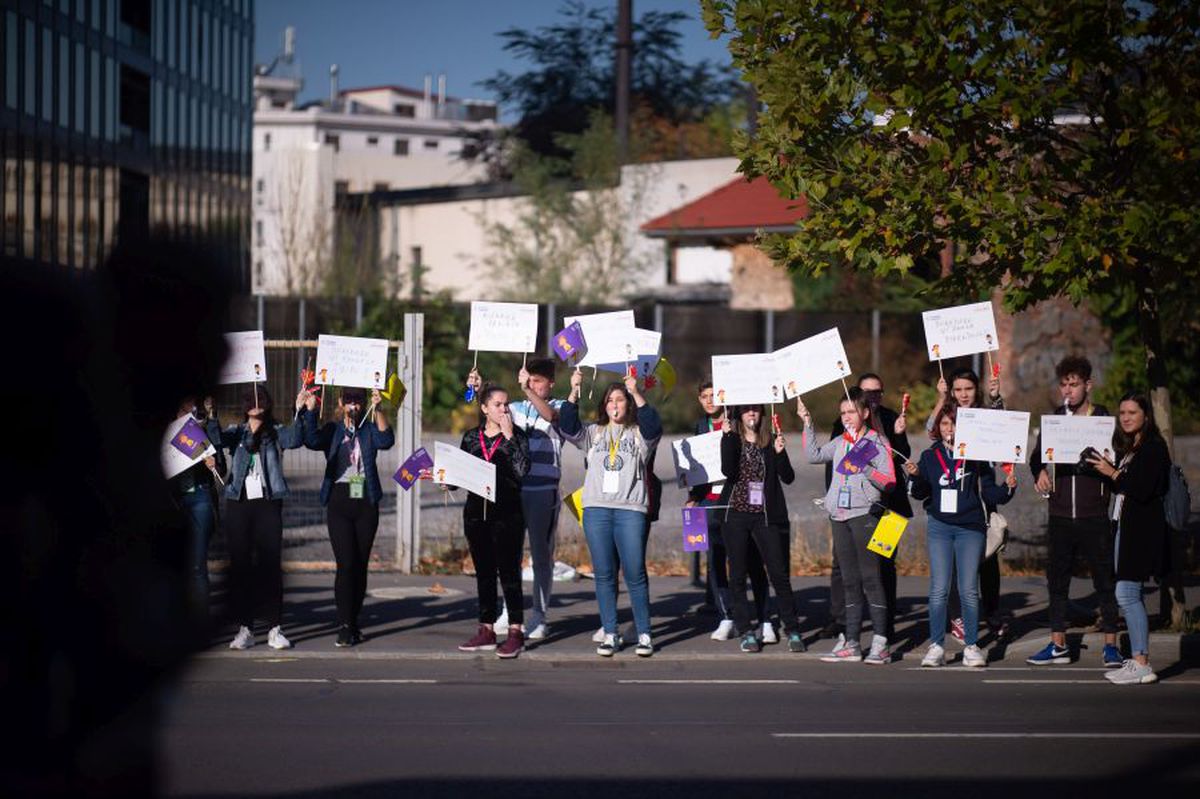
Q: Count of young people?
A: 14